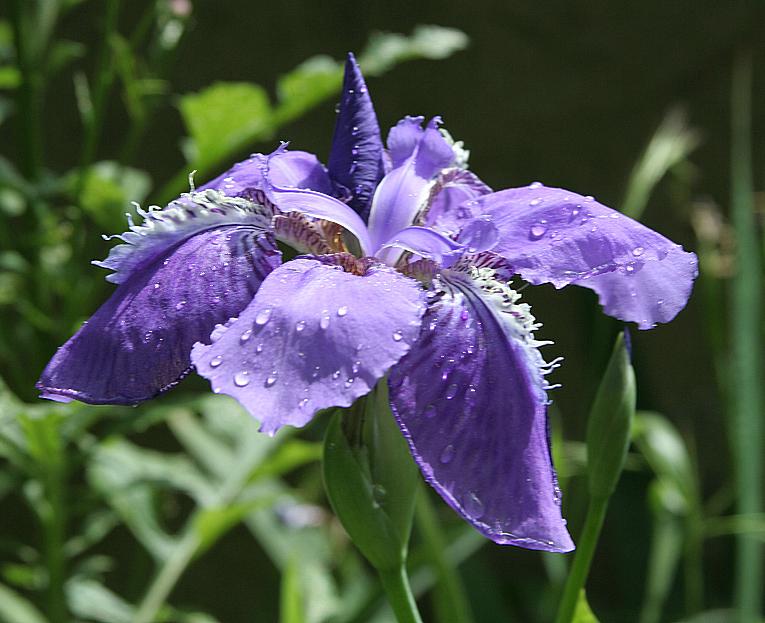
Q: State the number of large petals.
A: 4